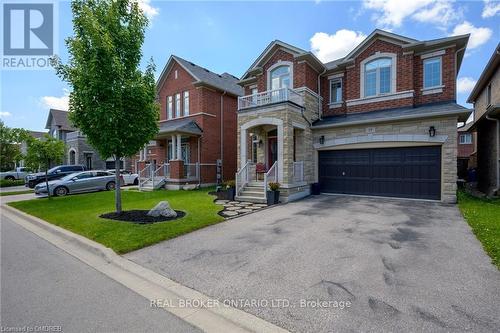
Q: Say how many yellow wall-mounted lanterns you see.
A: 0